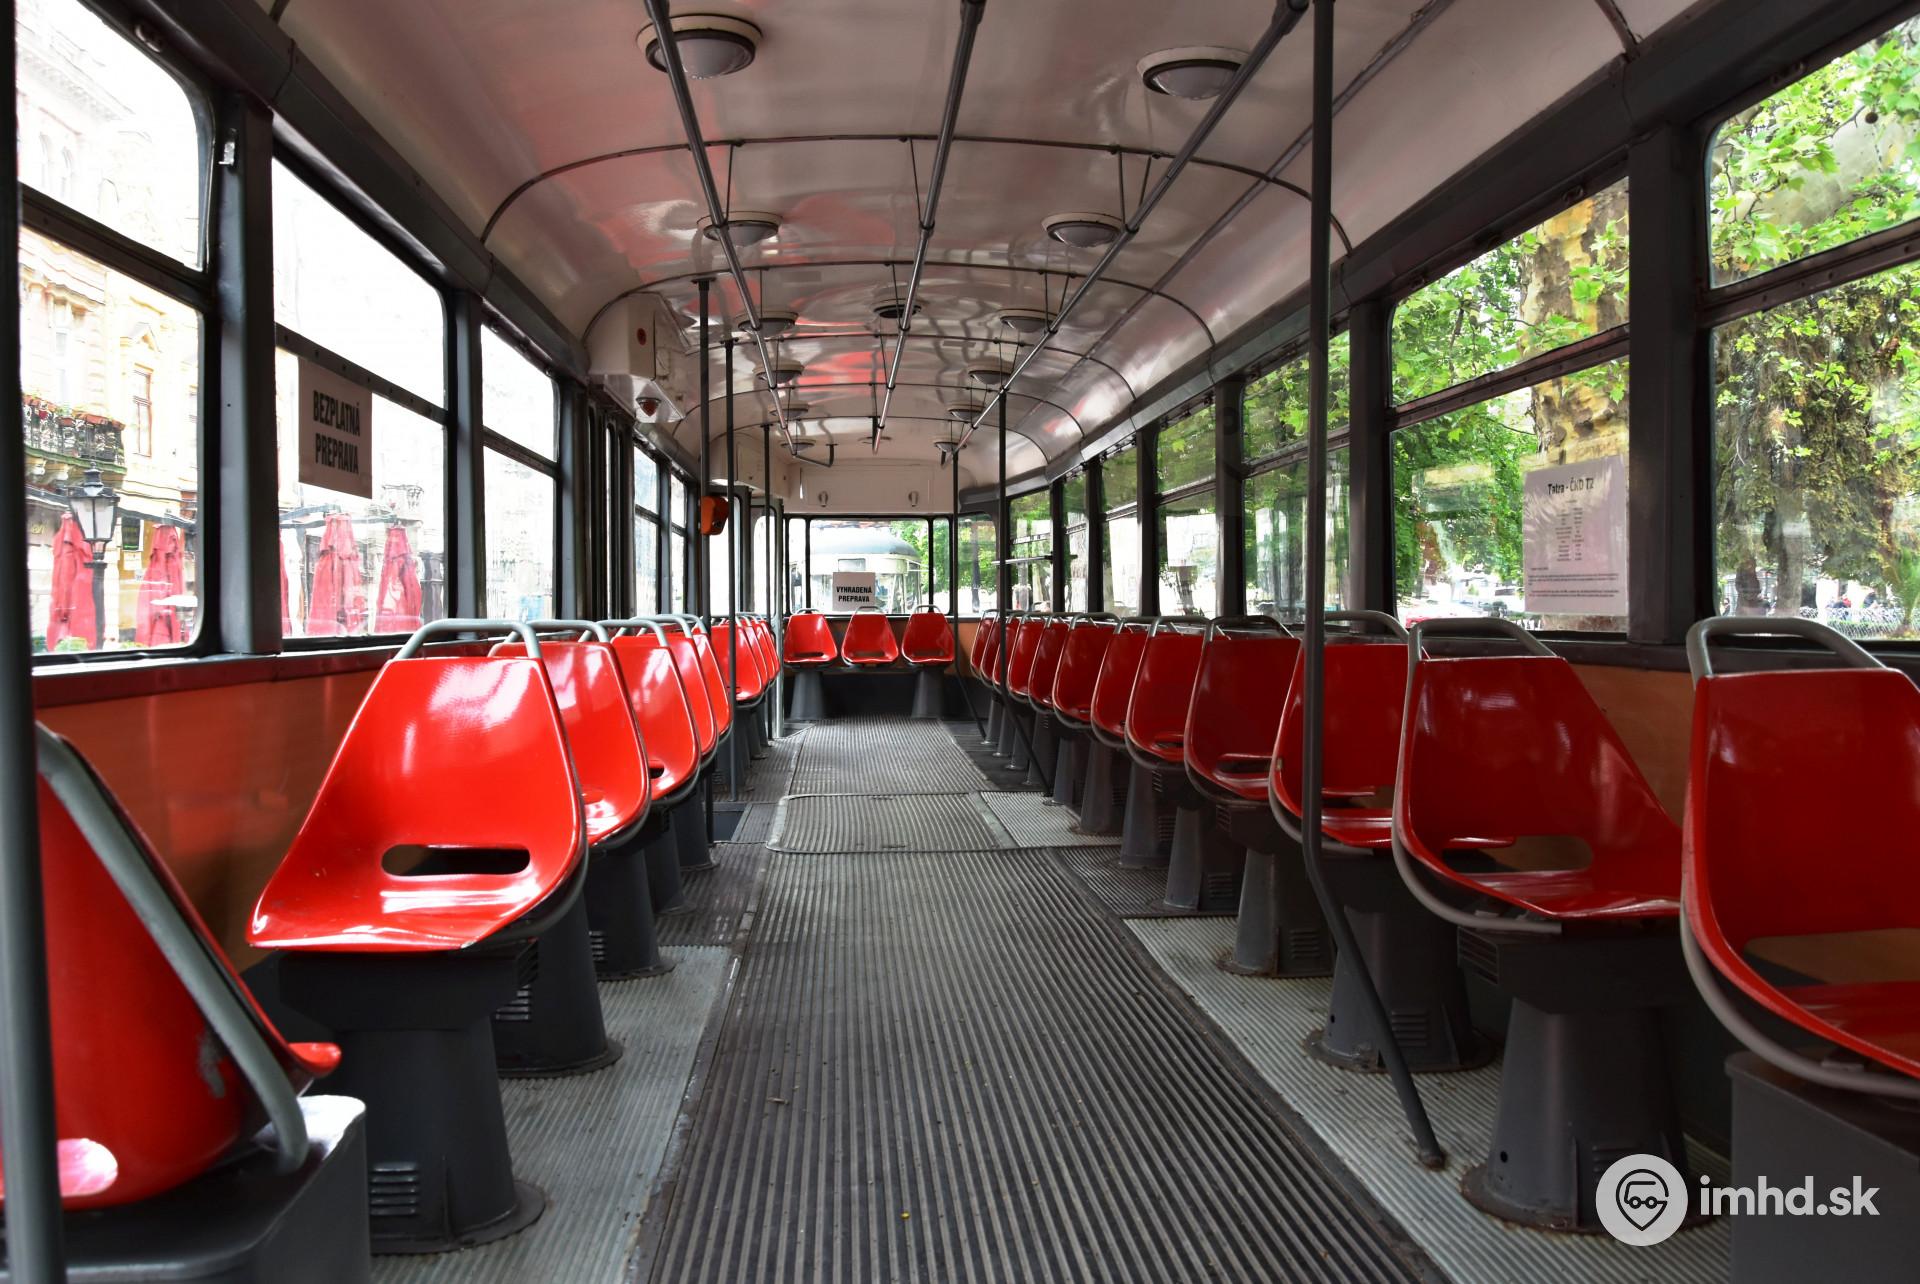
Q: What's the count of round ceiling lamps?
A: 12